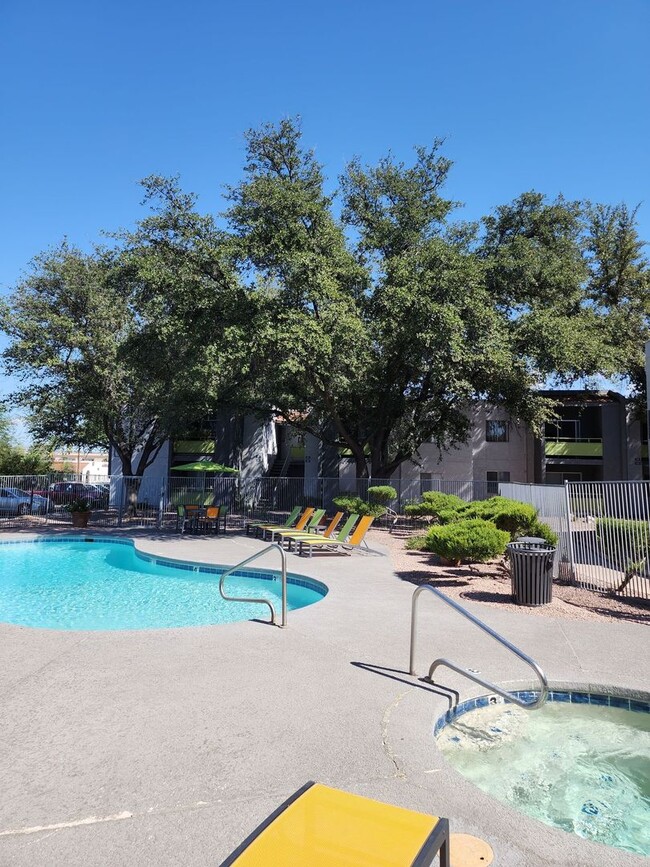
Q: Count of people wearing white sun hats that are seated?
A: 0